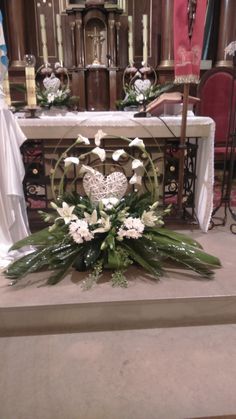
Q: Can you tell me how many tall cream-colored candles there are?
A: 4